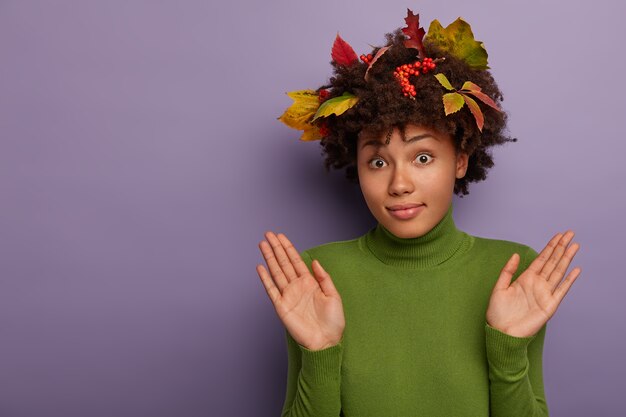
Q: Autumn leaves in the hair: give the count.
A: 11